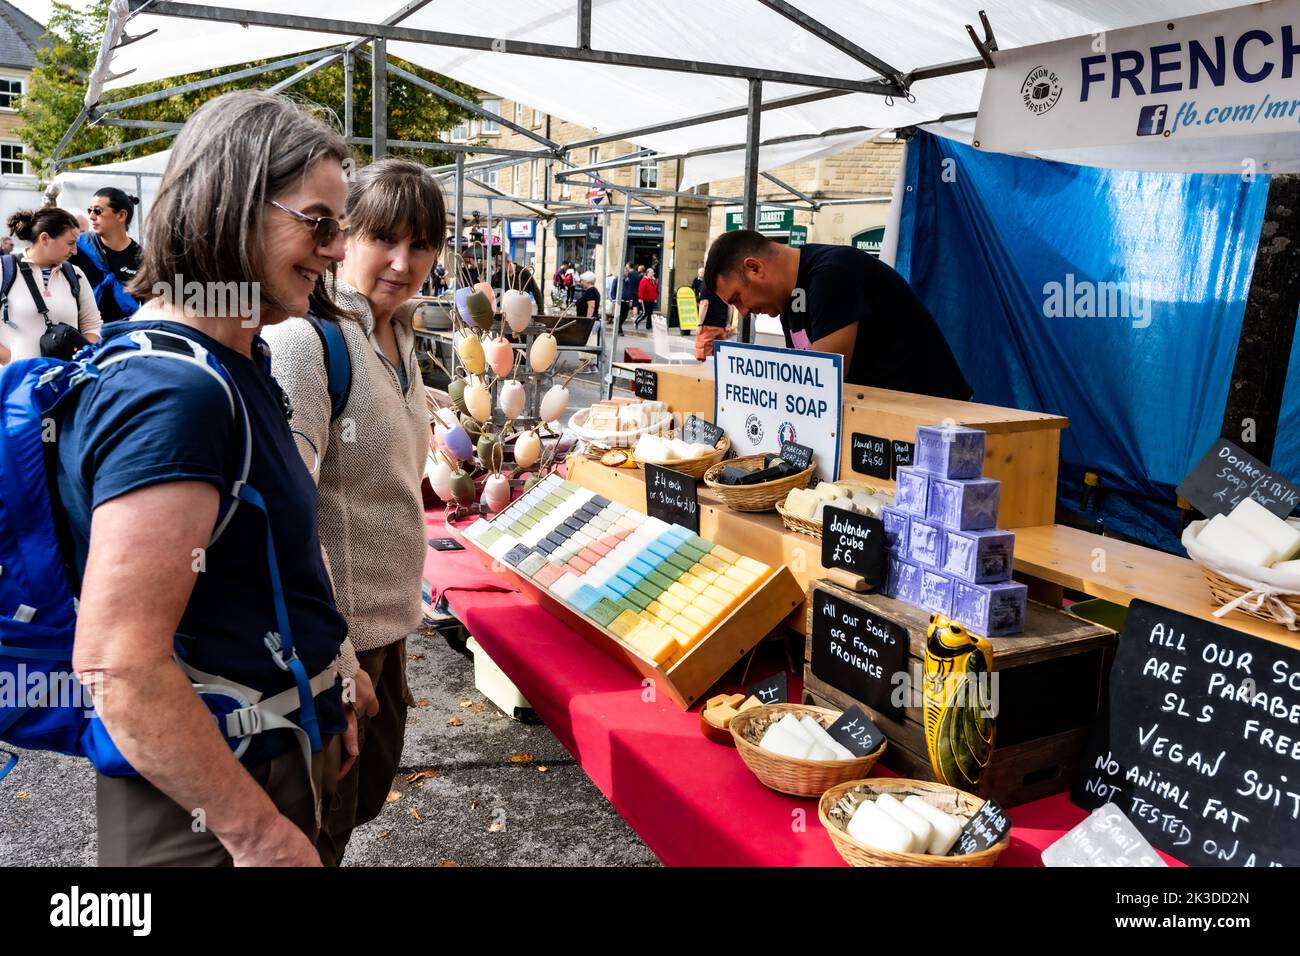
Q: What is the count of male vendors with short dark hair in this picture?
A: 1